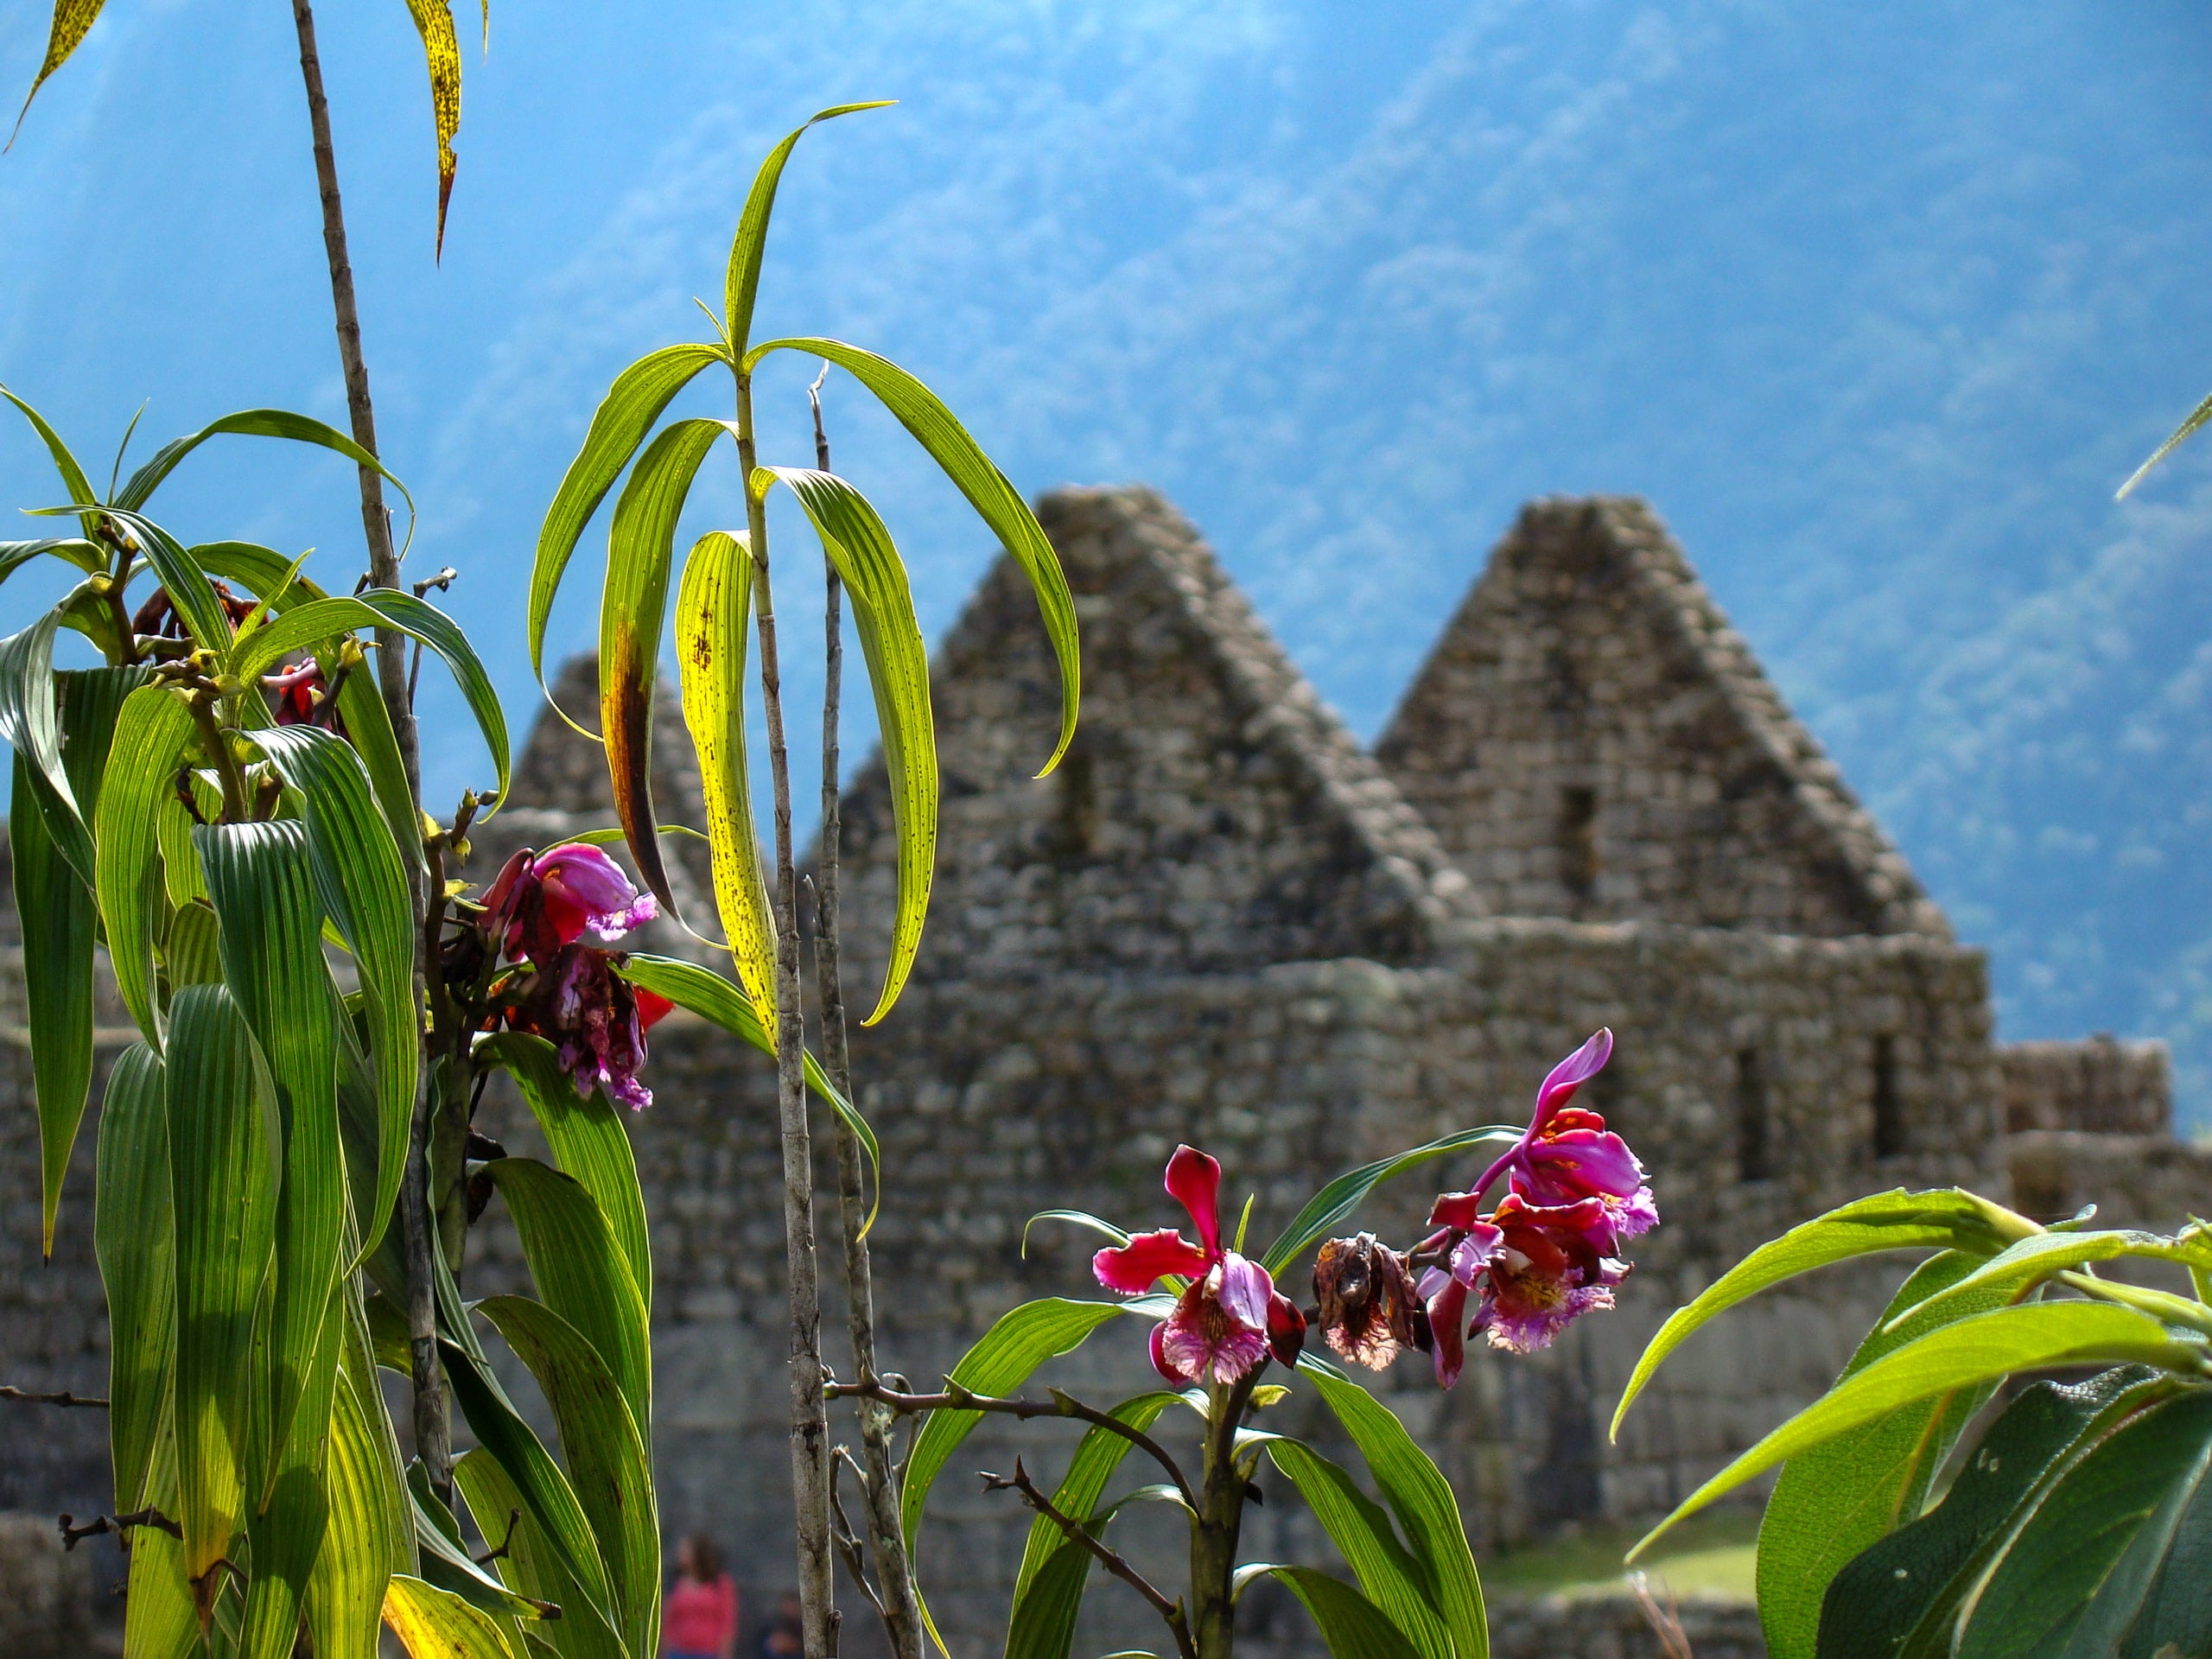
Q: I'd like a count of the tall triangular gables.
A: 3